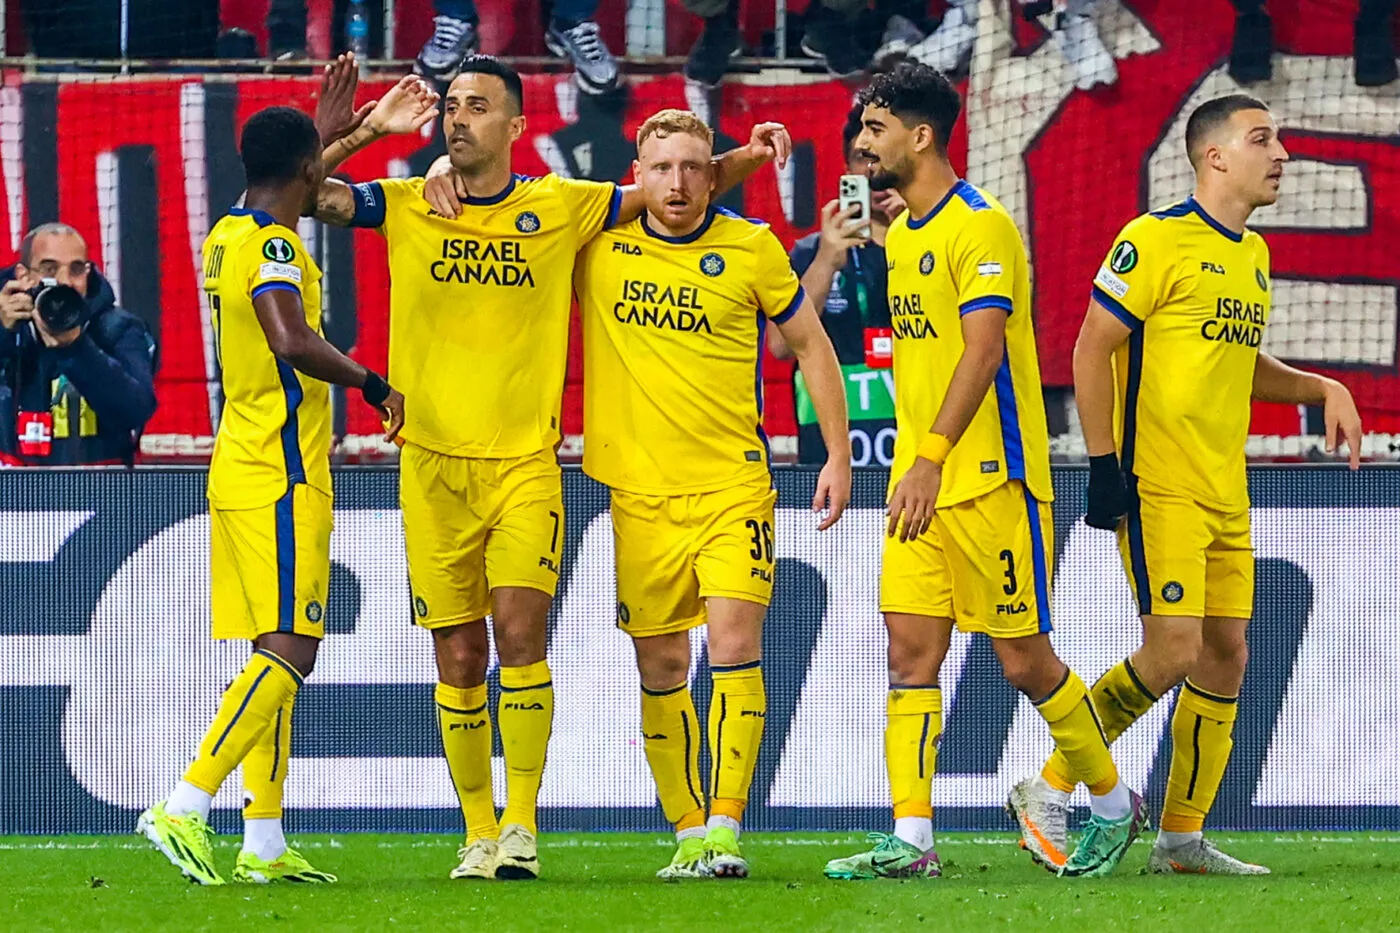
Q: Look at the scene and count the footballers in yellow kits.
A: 5